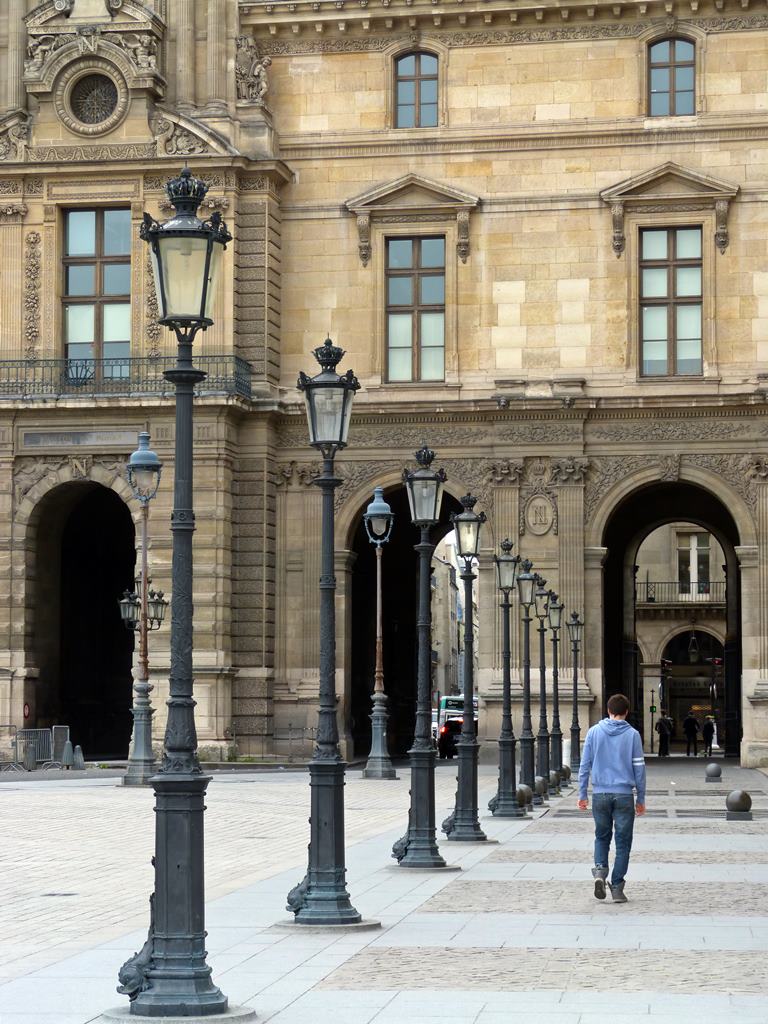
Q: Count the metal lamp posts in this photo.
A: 11